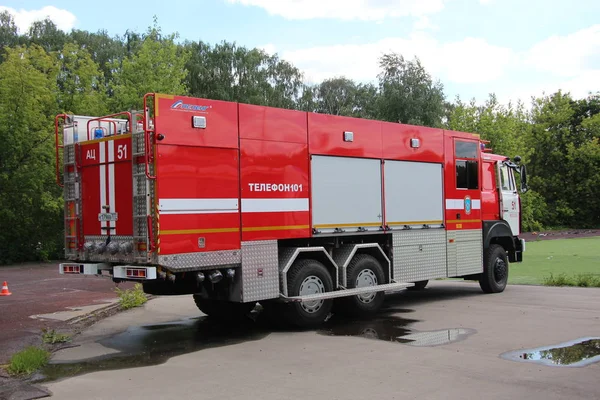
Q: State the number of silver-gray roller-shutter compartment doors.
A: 2